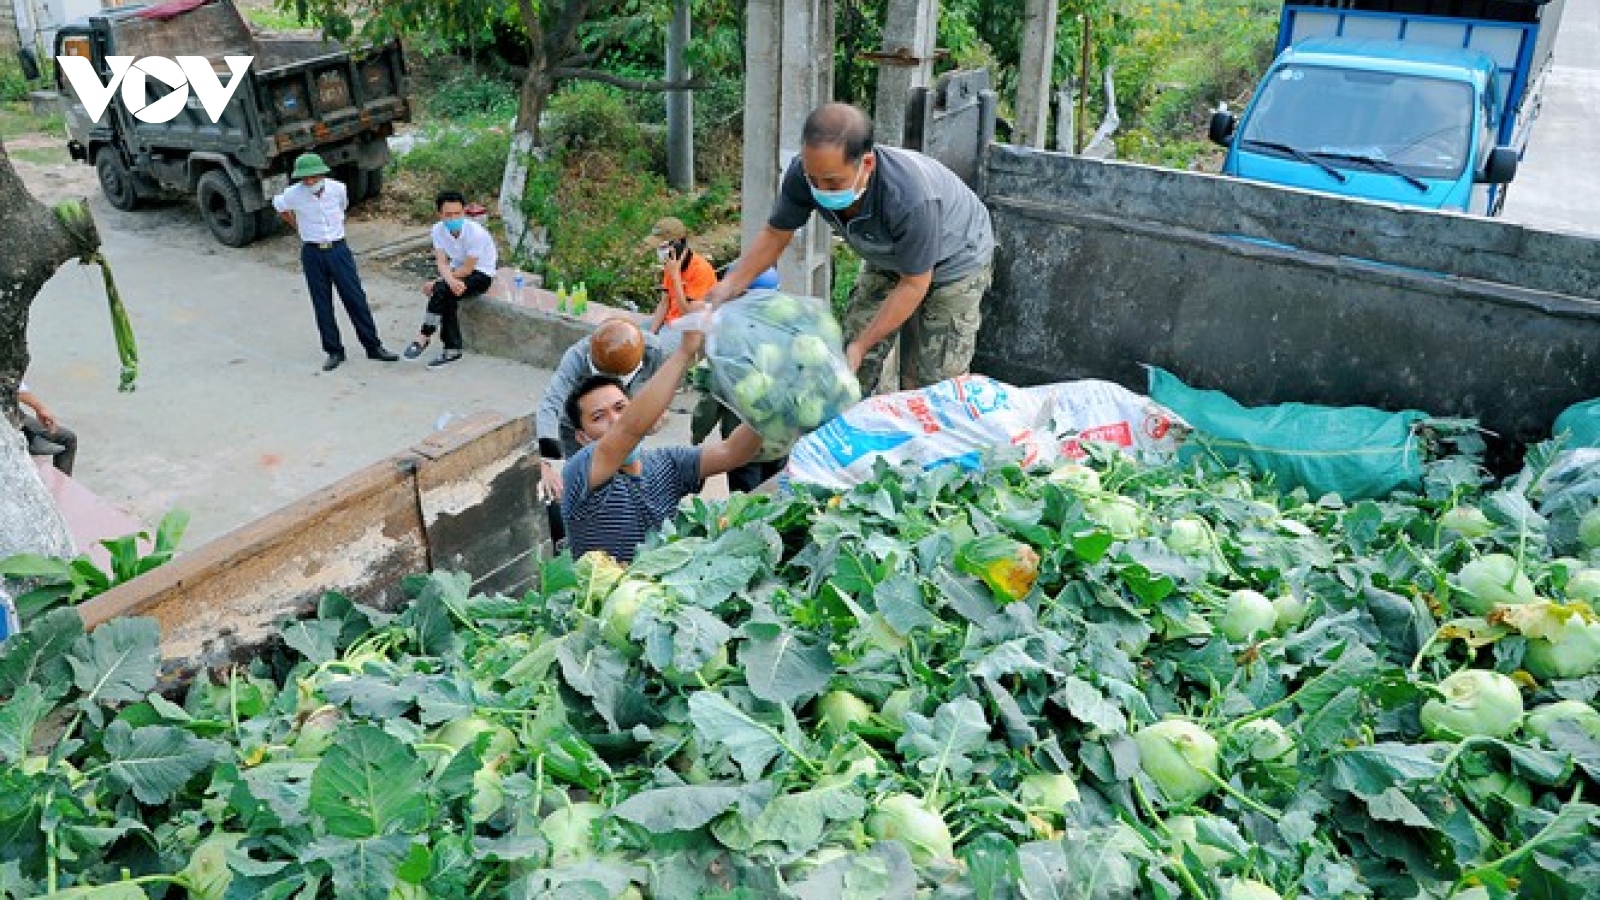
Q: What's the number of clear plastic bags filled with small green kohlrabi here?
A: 1